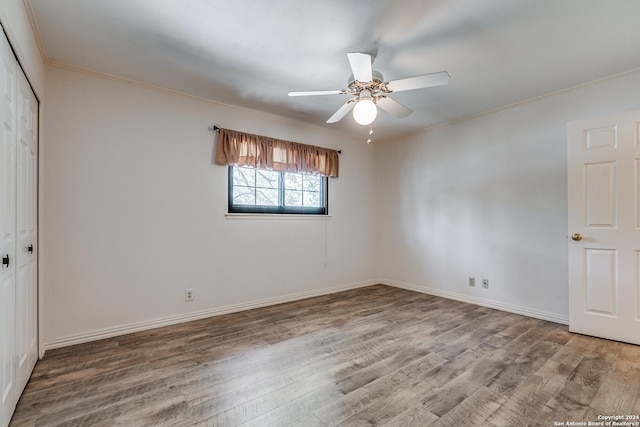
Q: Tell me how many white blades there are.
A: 5